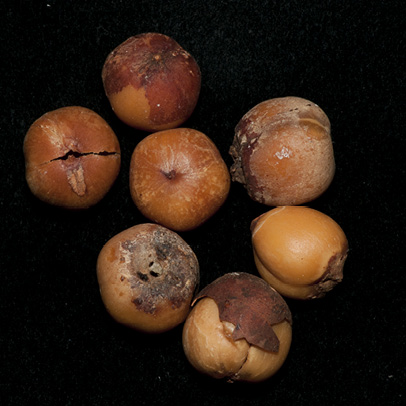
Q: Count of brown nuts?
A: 7